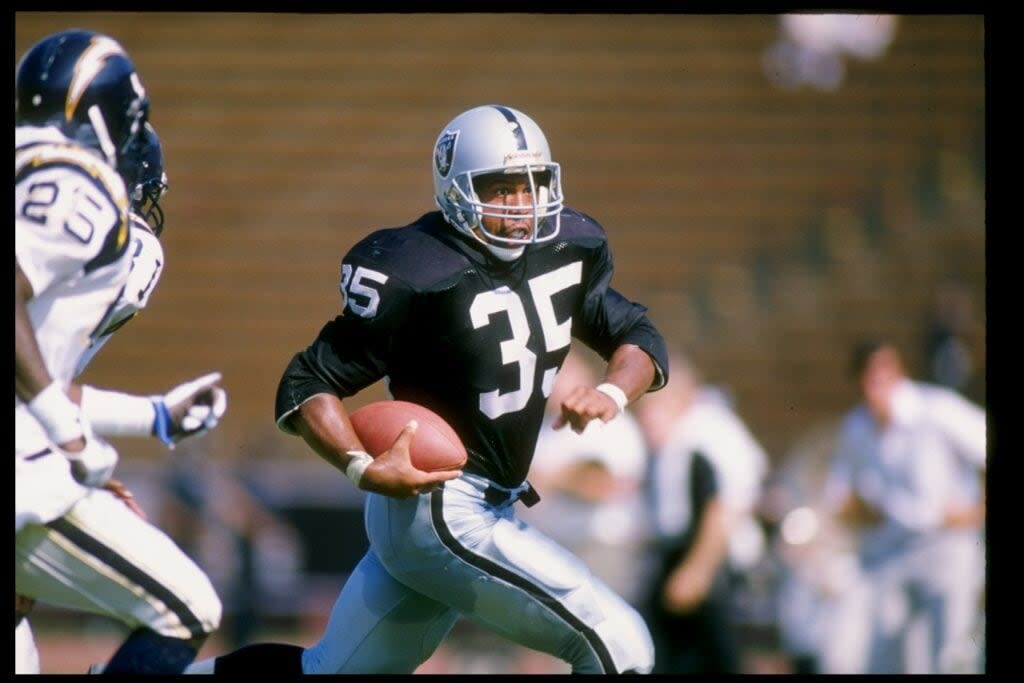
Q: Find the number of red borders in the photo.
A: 0